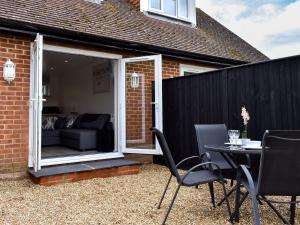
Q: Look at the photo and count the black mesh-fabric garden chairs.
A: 3